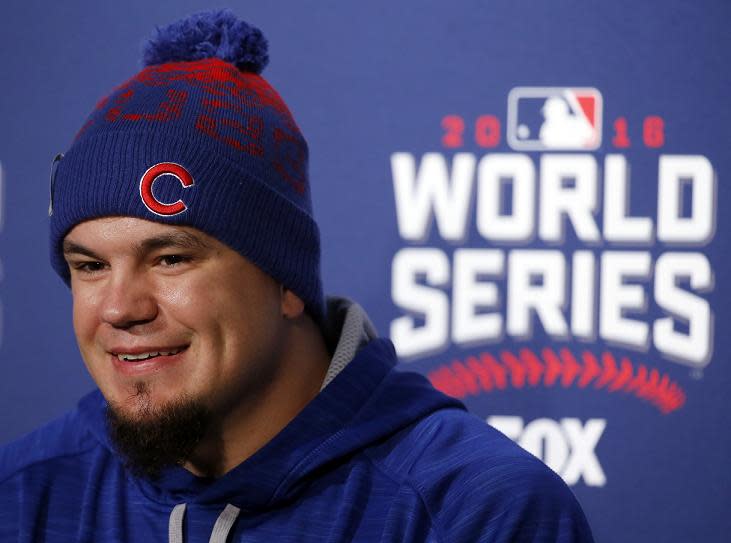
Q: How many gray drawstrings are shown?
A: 2